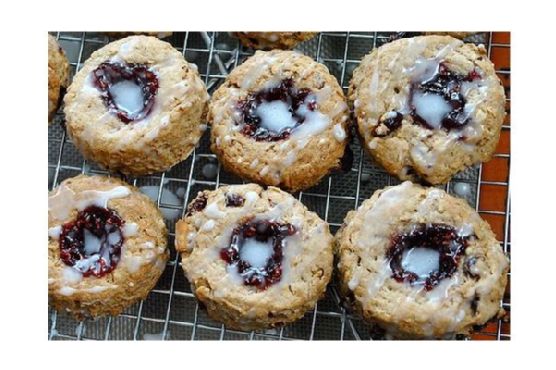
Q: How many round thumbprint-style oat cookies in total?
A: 6